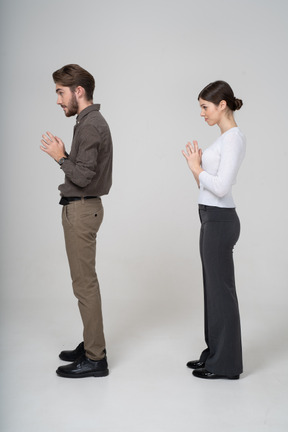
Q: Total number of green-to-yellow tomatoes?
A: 0